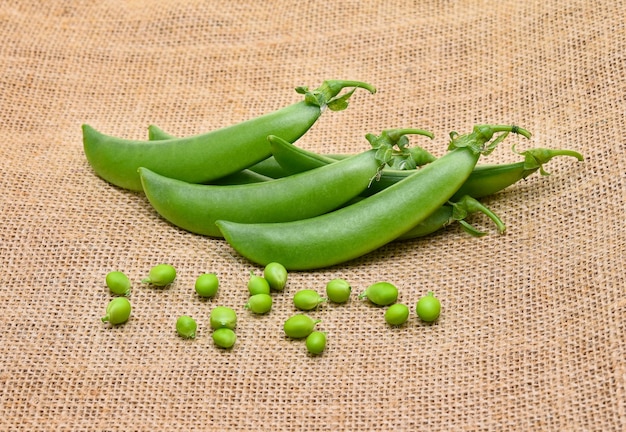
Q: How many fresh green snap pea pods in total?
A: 6